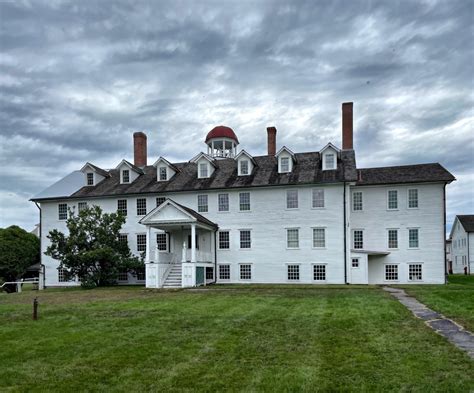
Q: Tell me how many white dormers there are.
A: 7